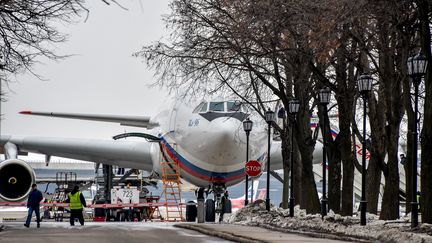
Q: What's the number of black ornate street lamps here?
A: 6